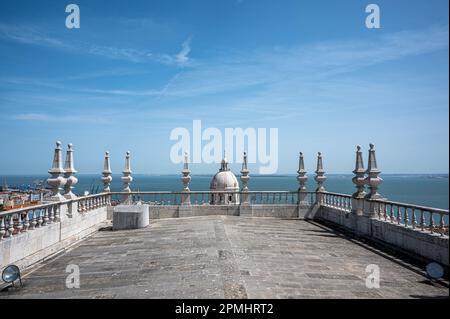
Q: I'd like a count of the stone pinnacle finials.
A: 10